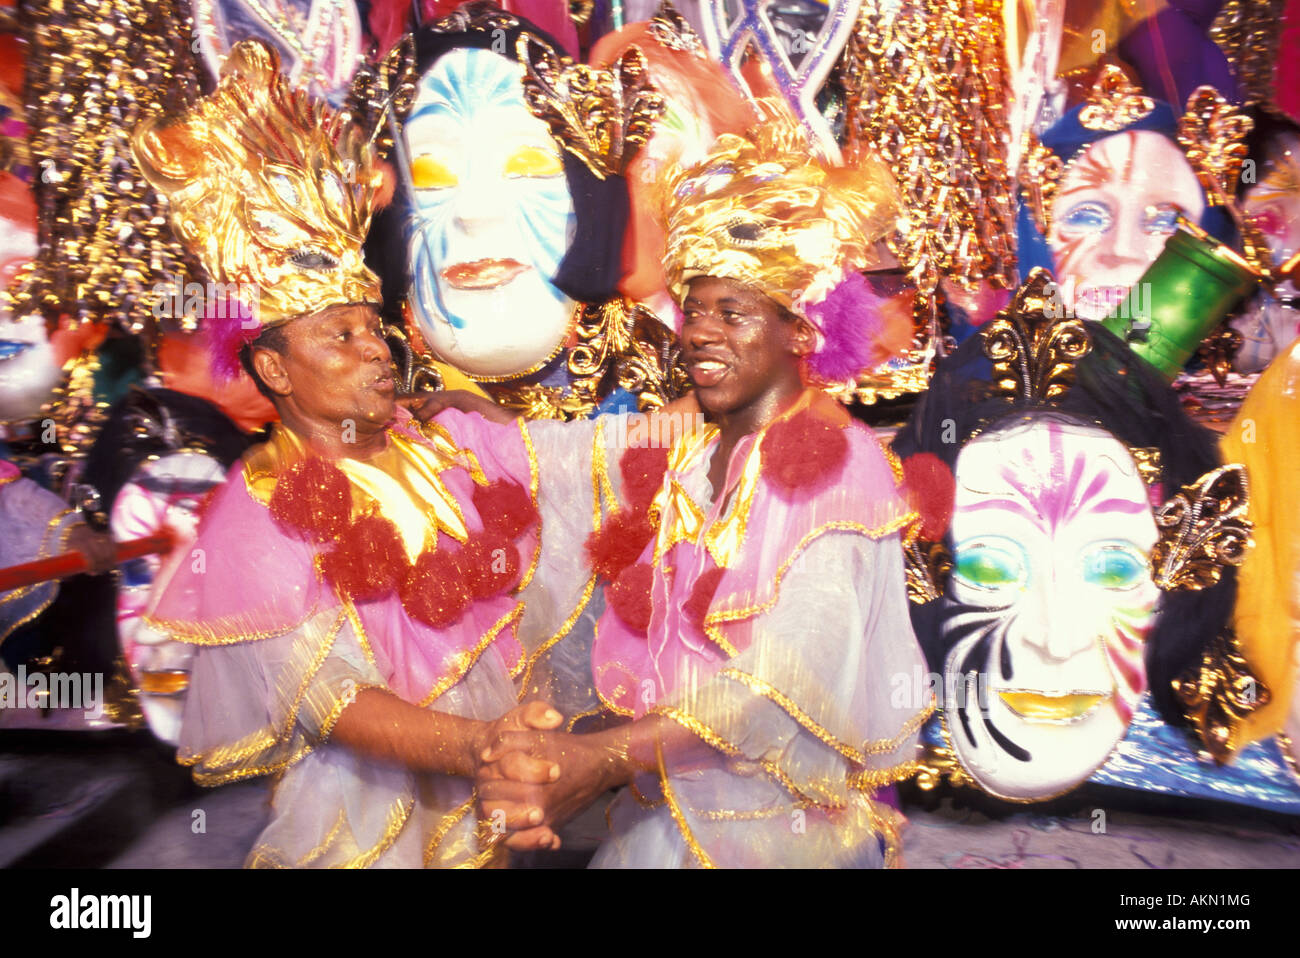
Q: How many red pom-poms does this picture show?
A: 11